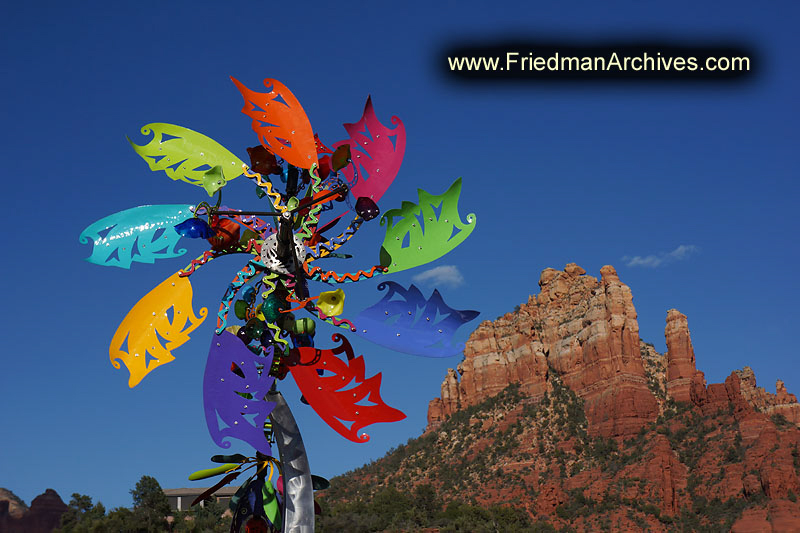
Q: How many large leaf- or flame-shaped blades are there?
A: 9